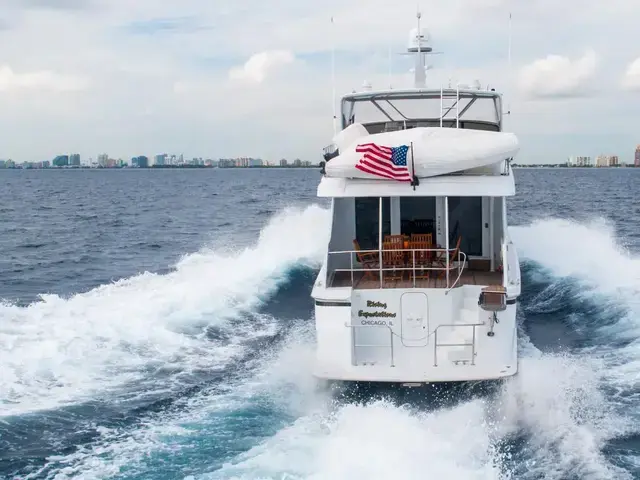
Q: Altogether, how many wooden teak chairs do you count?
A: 6